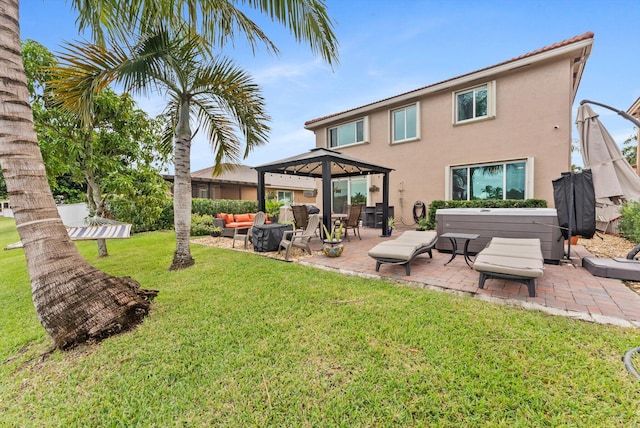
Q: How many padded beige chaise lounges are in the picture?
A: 2